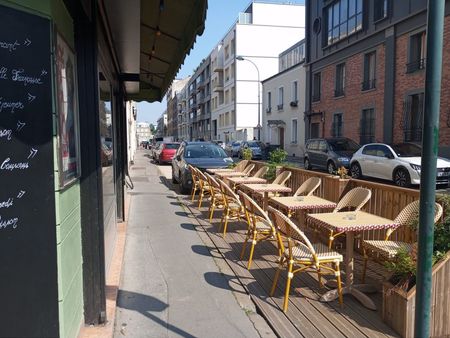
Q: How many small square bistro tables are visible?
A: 6